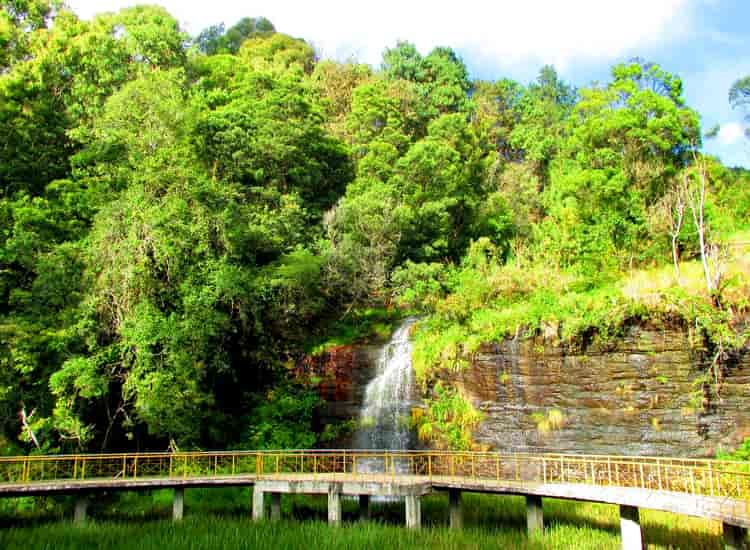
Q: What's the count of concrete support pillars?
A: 11